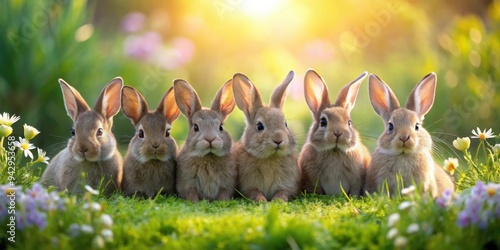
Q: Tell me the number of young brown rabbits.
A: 6